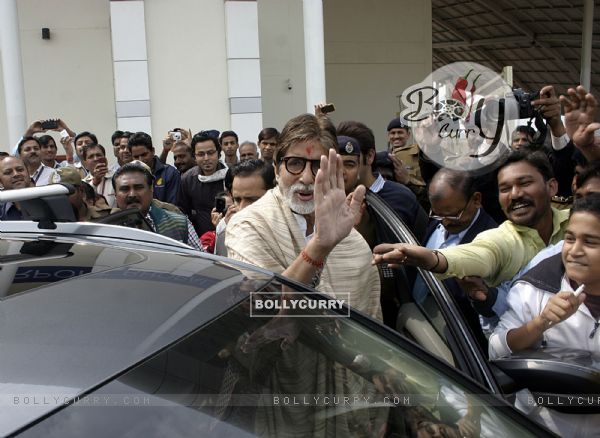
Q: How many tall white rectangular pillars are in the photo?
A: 2